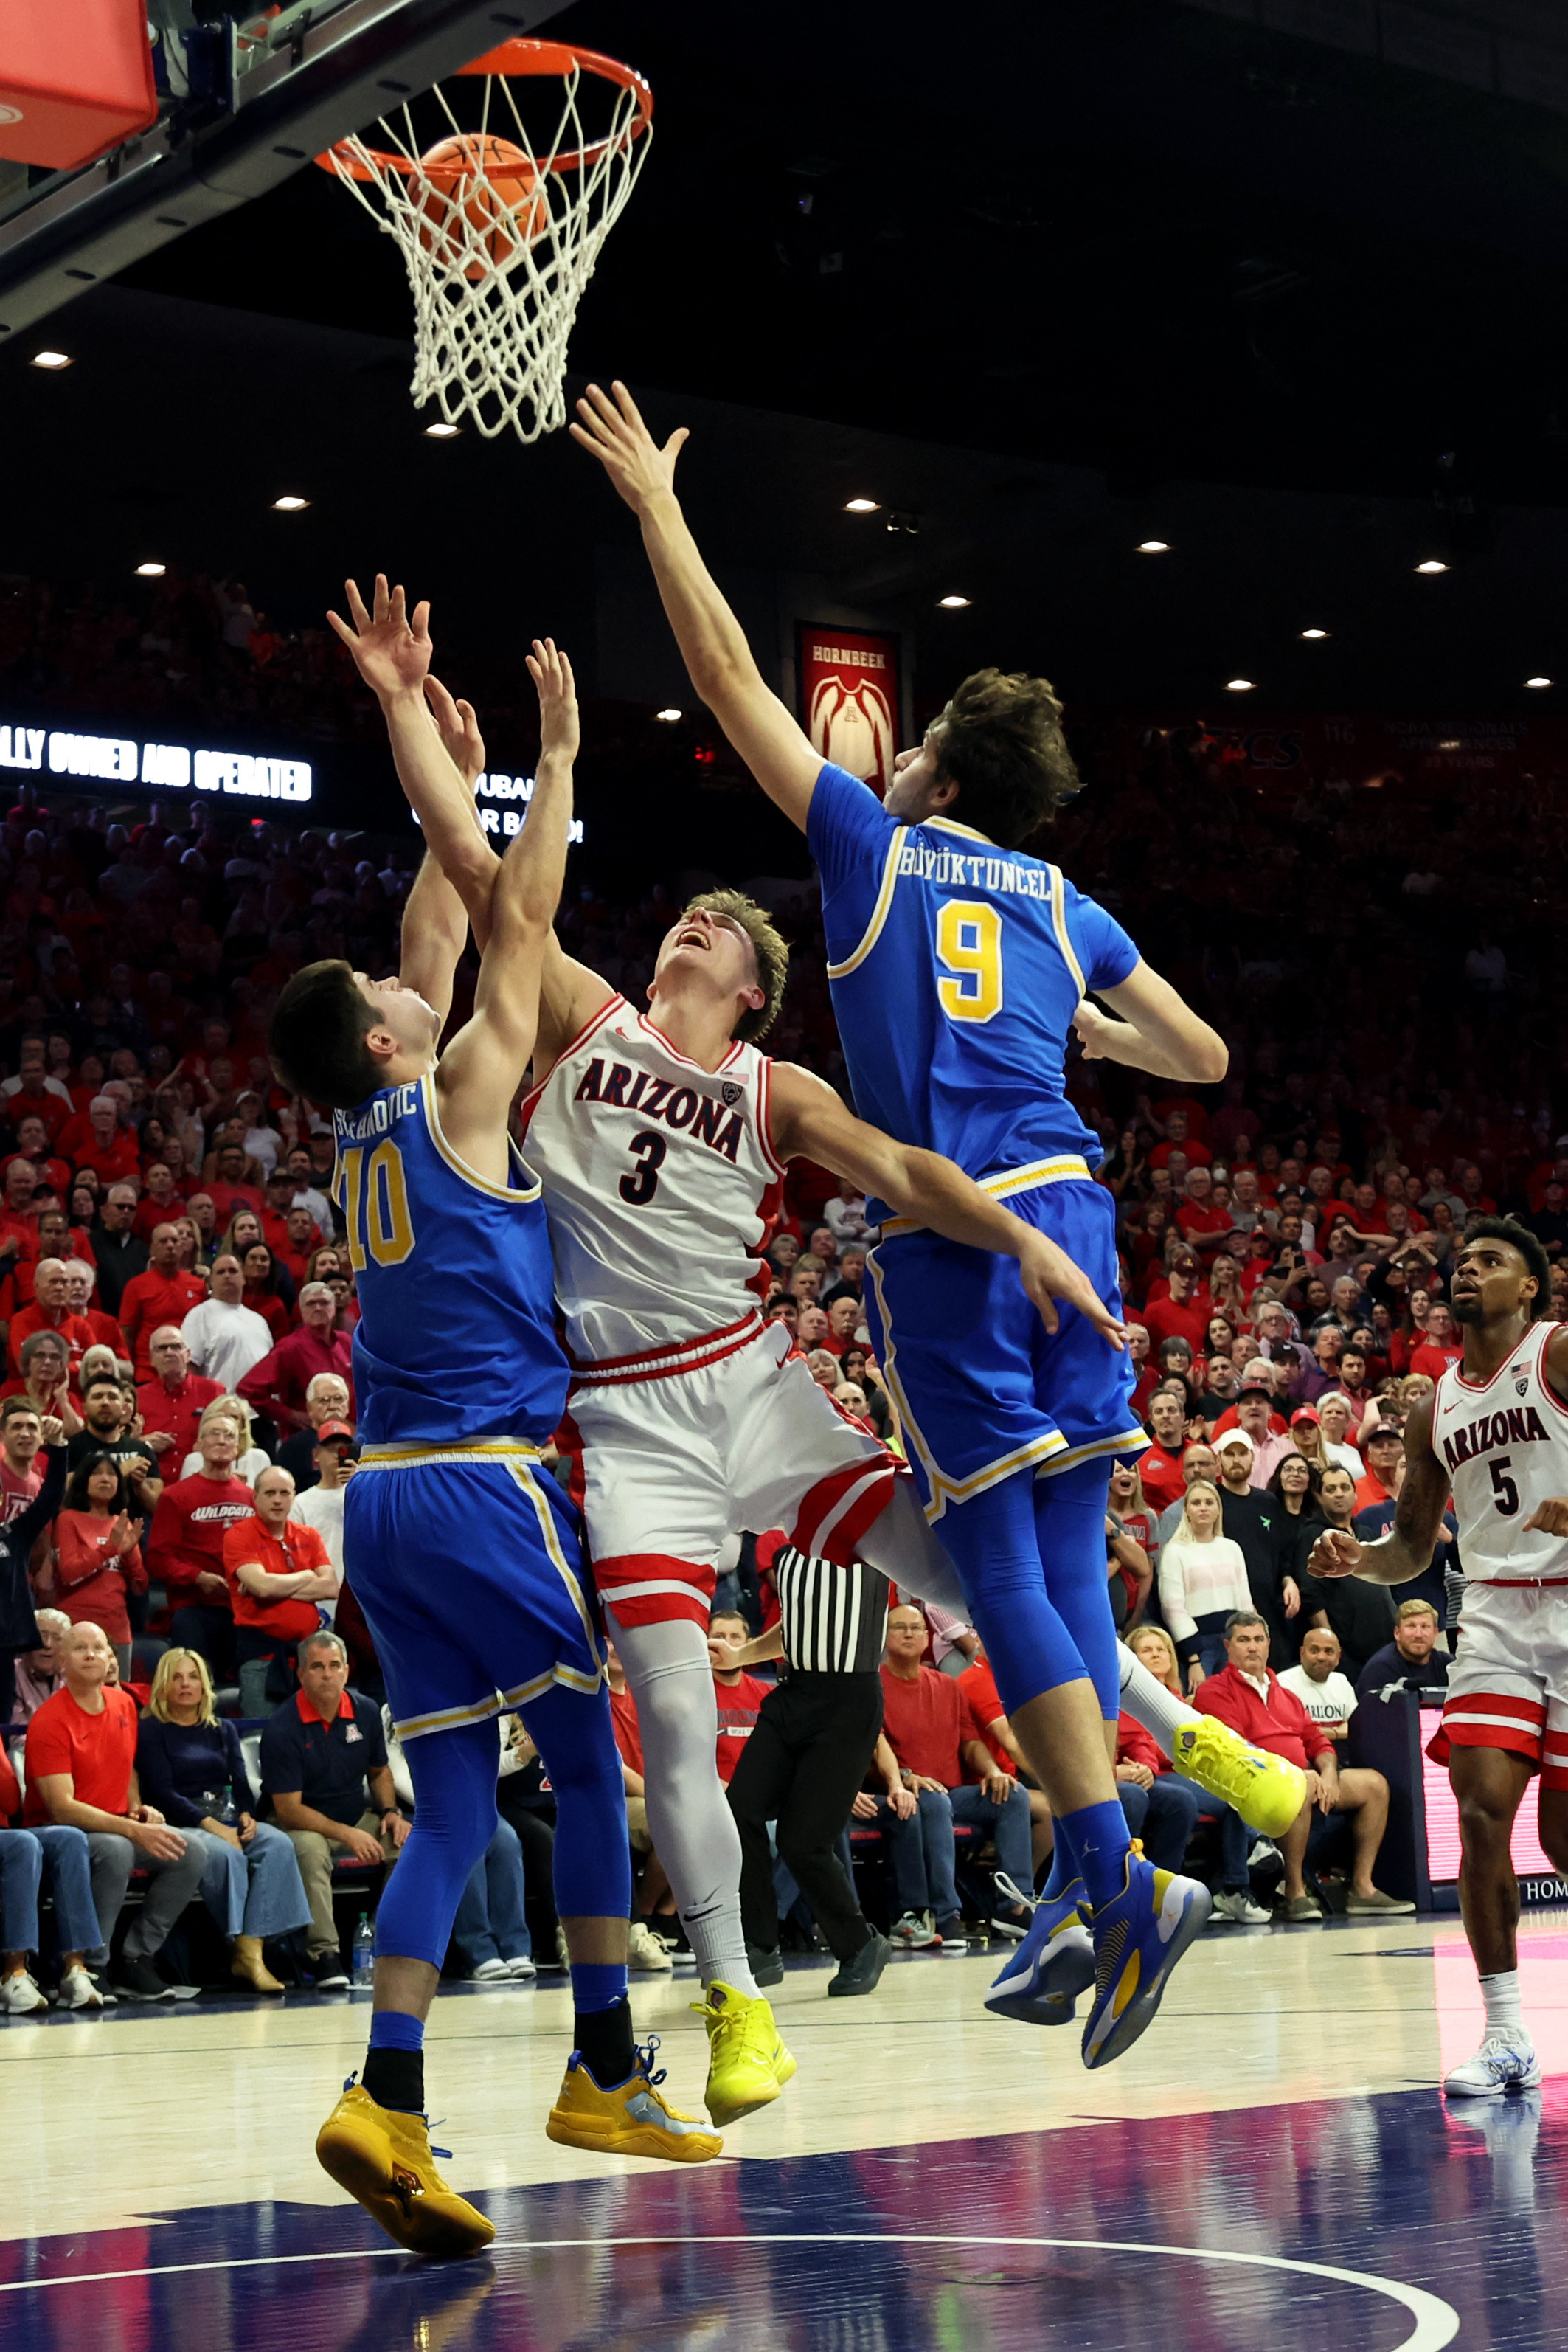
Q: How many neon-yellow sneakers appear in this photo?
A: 2